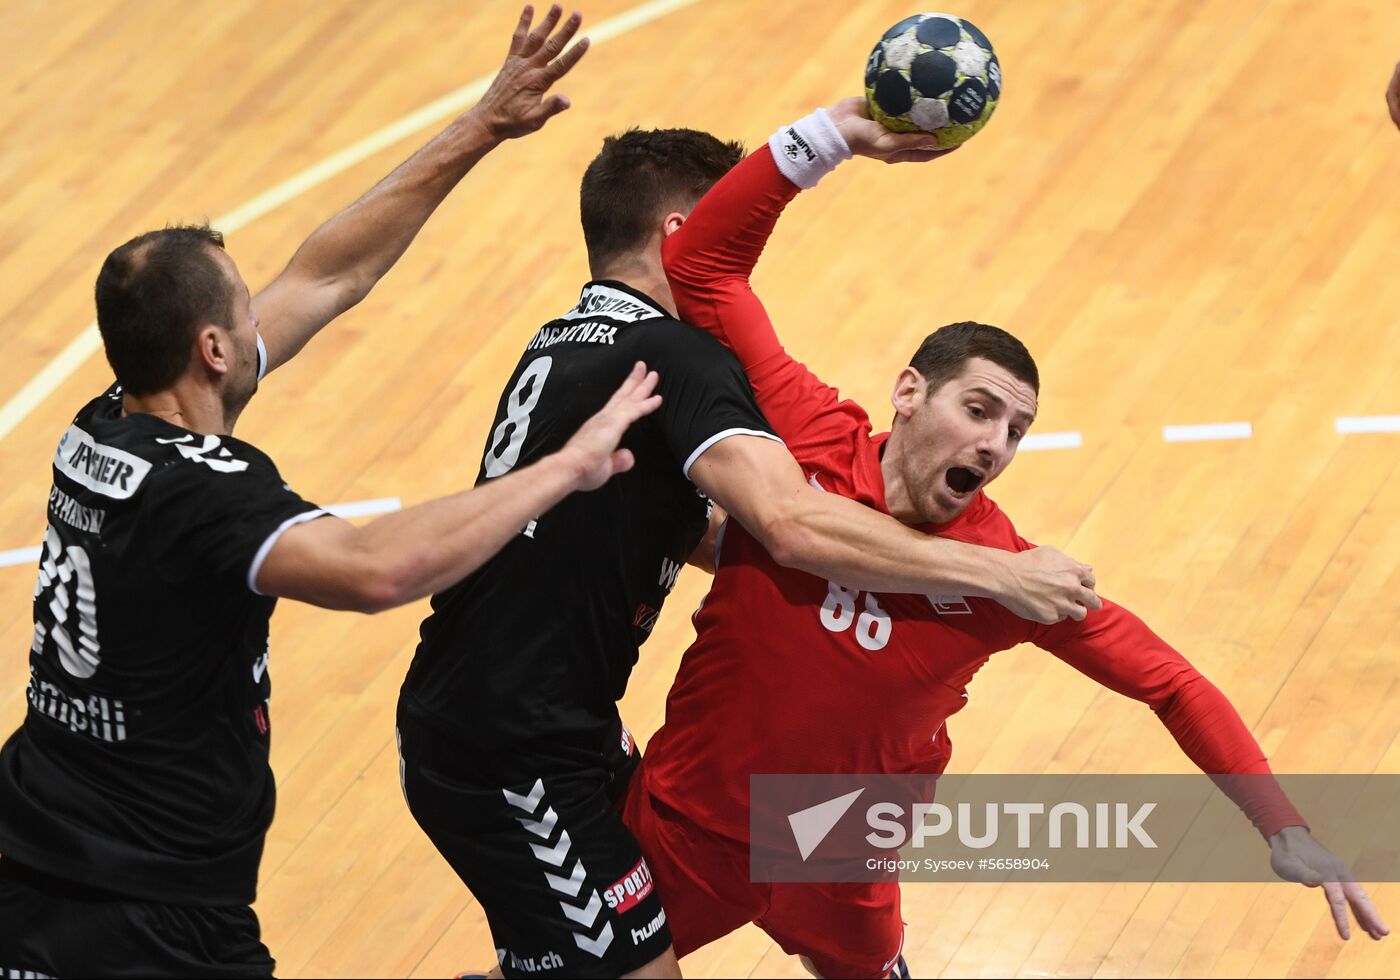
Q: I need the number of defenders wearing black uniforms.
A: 2